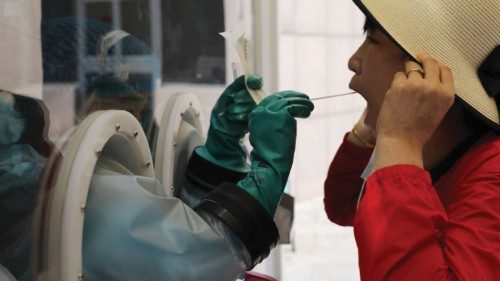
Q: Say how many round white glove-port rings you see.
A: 2